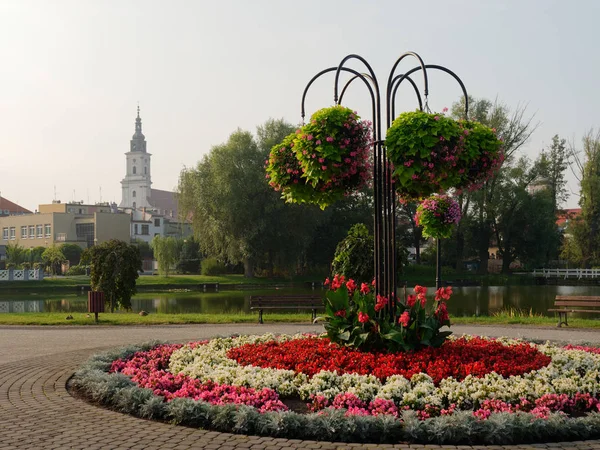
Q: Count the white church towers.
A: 1